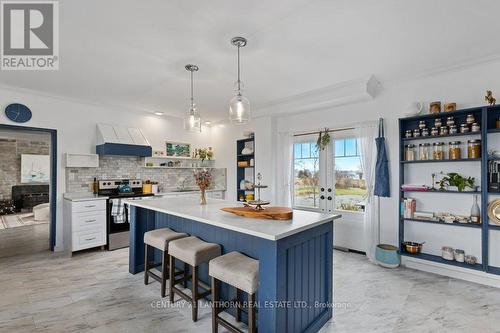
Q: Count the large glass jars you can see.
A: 5